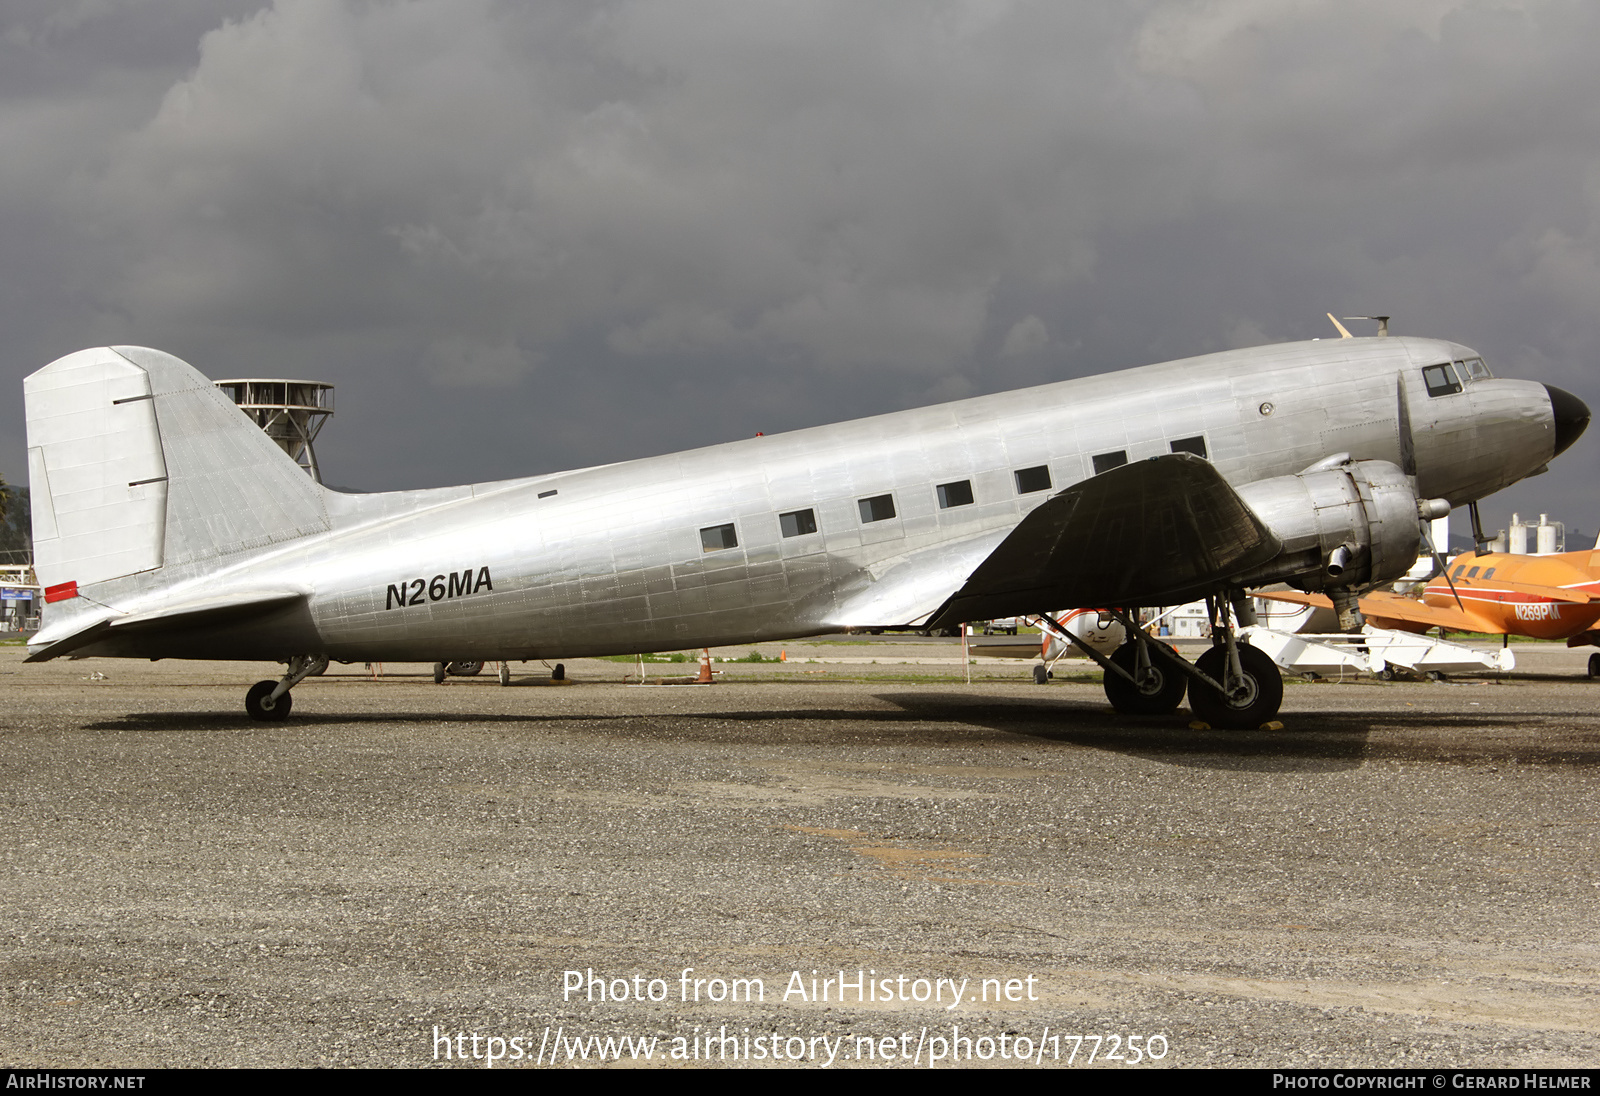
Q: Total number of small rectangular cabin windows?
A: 7